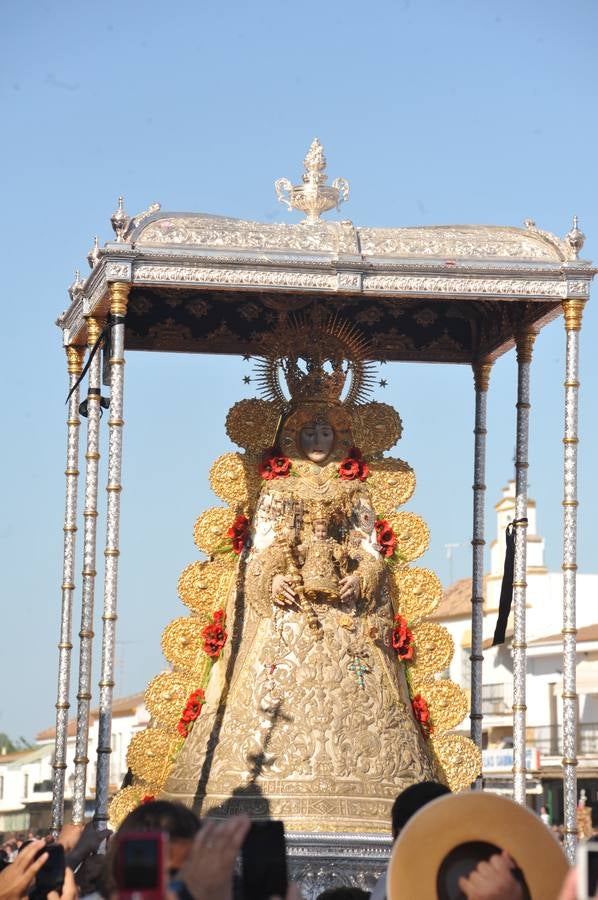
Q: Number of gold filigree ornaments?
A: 15